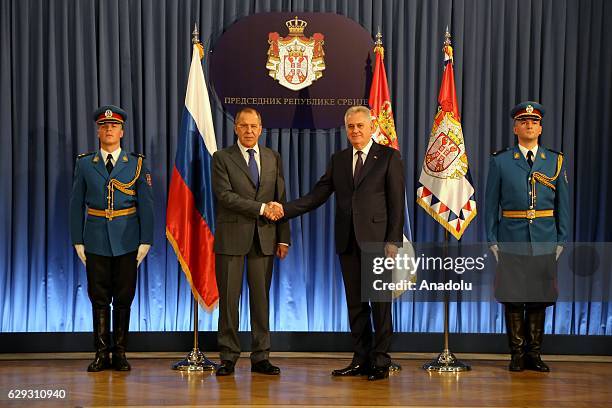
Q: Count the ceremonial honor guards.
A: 2